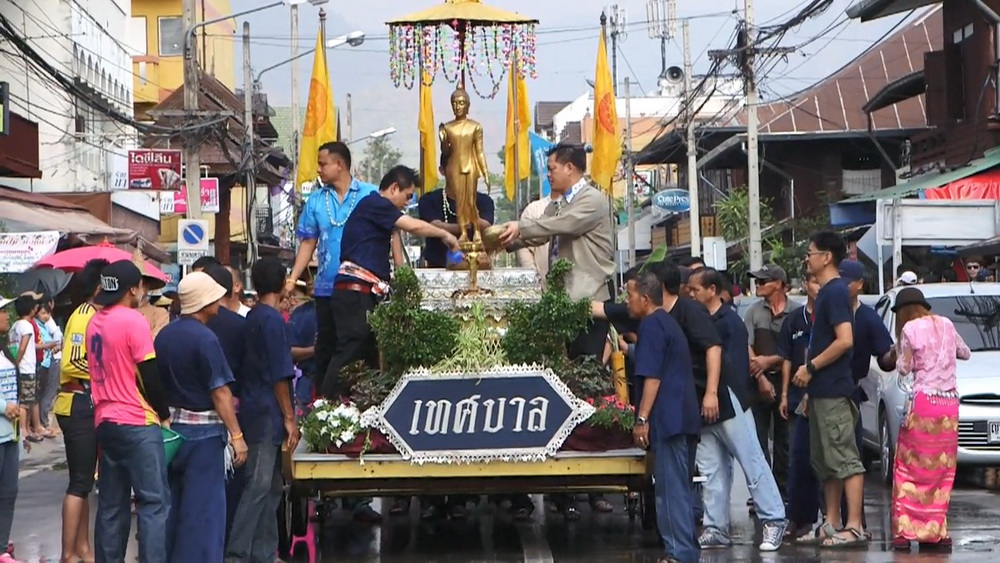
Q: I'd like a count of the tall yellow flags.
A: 4